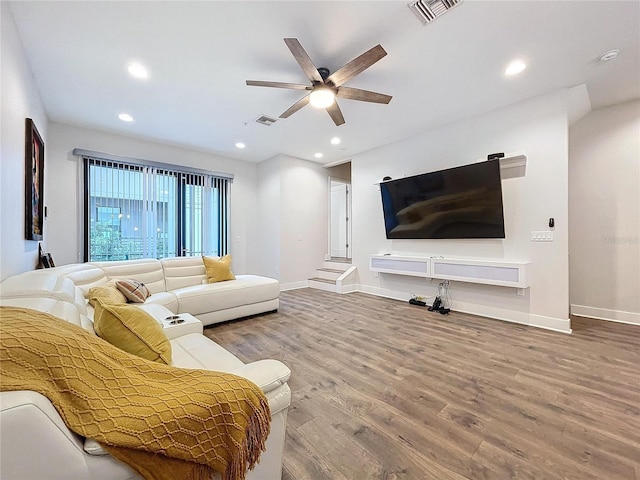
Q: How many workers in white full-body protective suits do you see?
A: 0